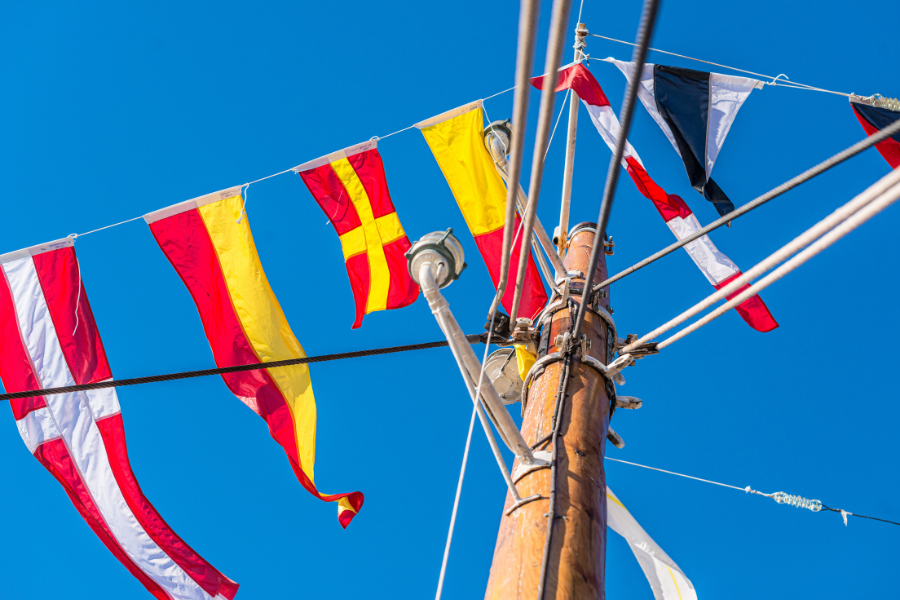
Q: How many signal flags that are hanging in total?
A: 7